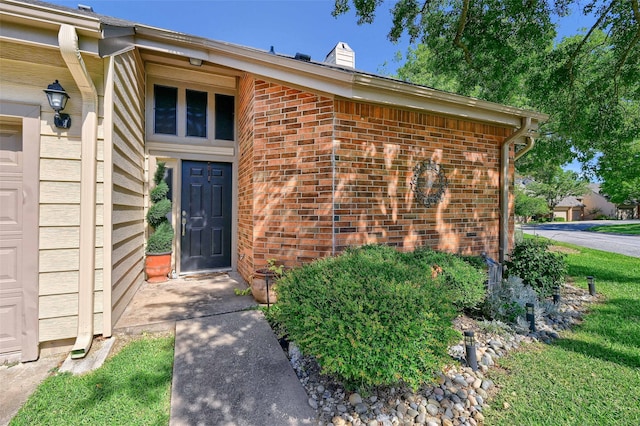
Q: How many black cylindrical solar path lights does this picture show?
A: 4